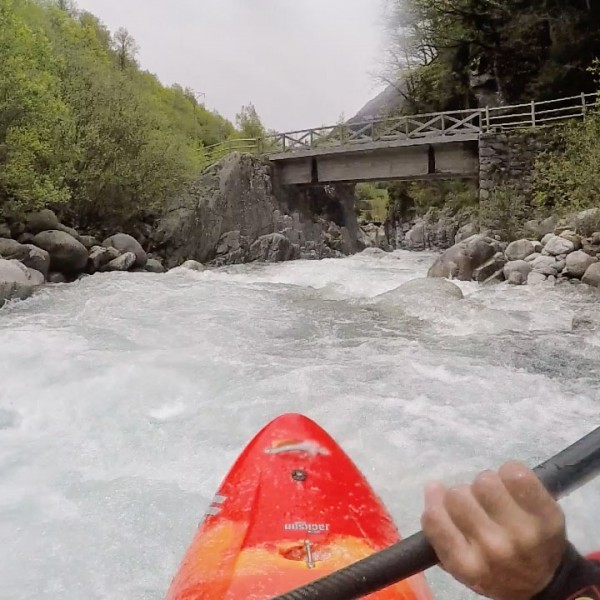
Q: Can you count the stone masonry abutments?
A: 1